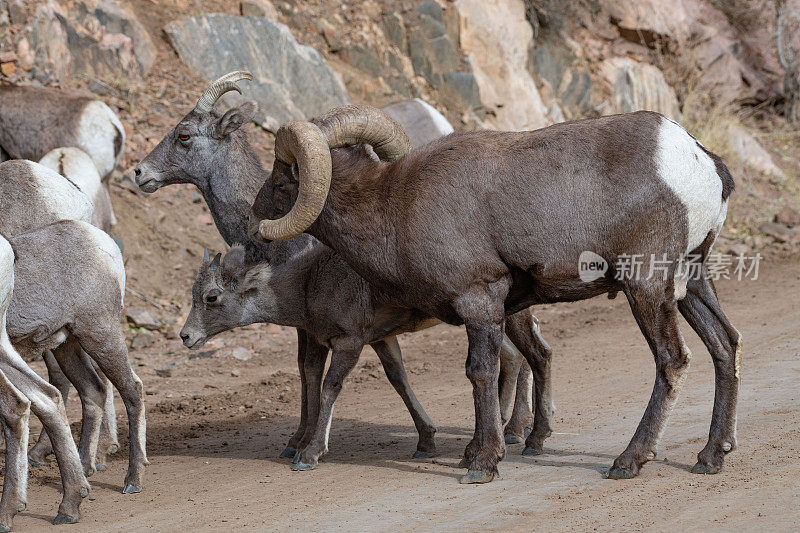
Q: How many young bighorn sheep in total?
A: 1